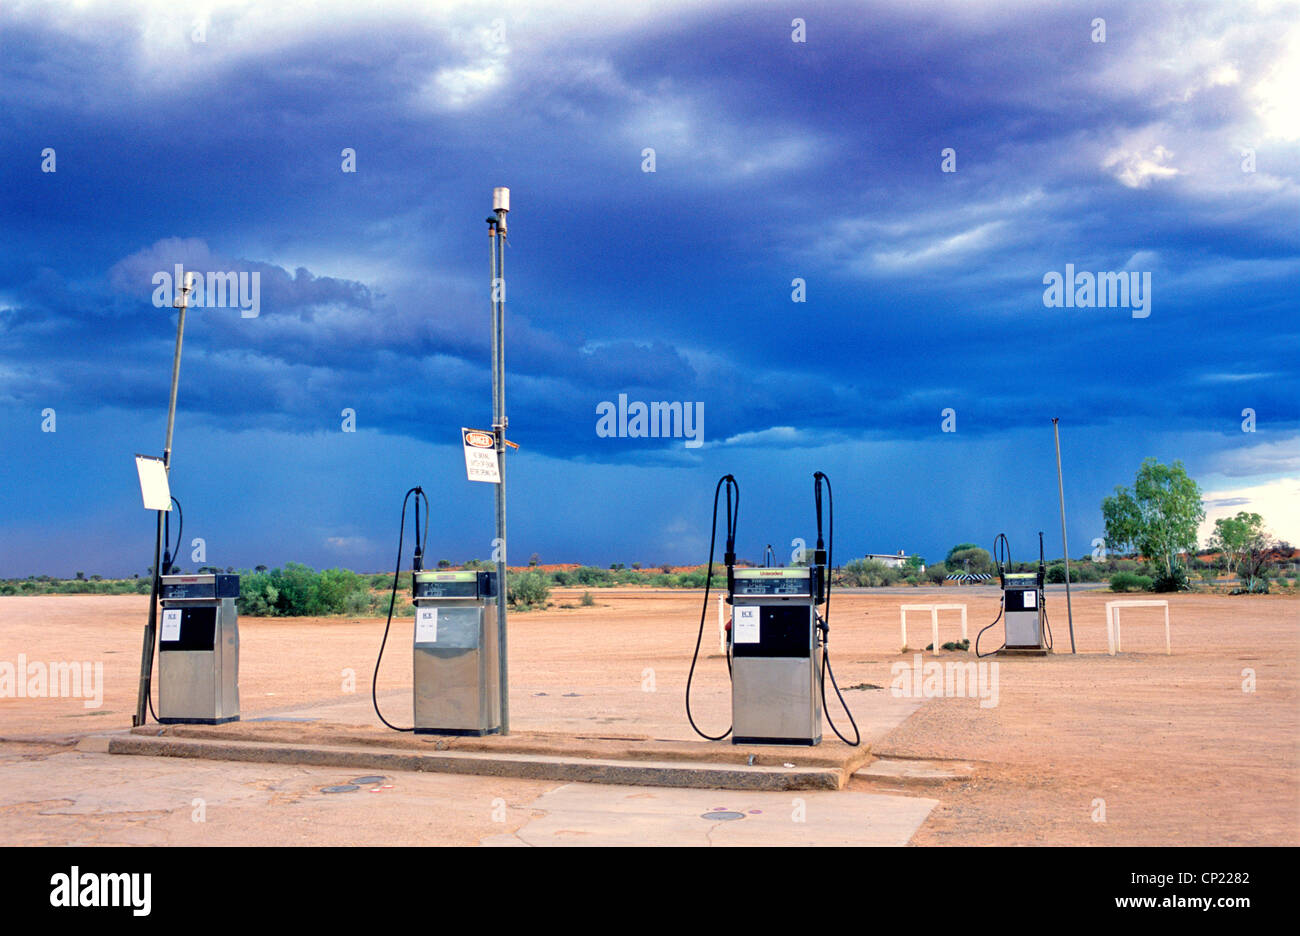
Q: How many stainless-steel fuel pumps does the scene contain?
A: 4